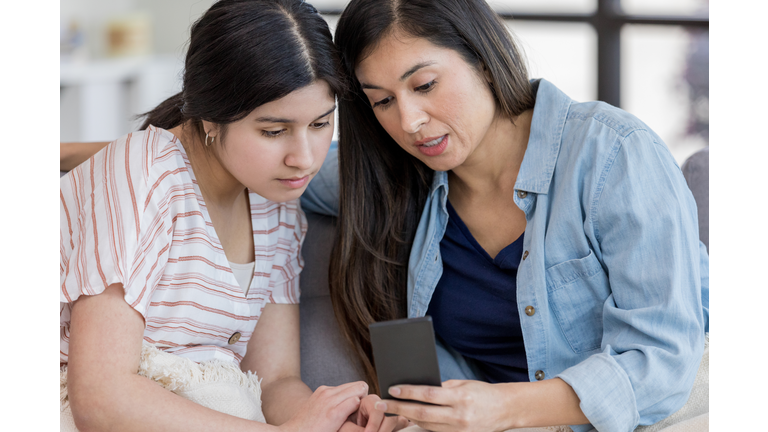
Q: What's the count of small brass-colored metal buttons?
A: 4